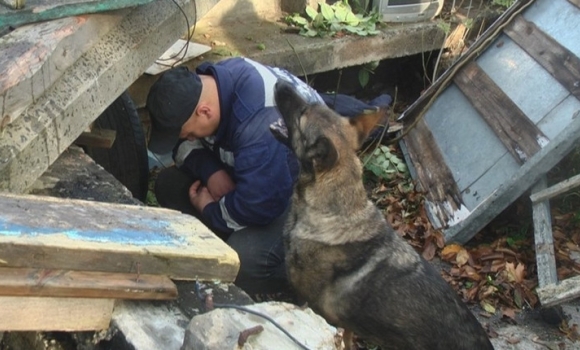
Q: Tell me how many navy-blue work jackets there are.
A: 1